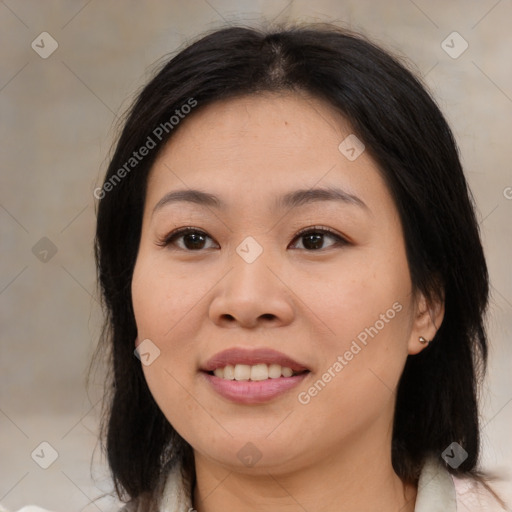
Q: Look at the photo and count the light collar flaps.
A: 2